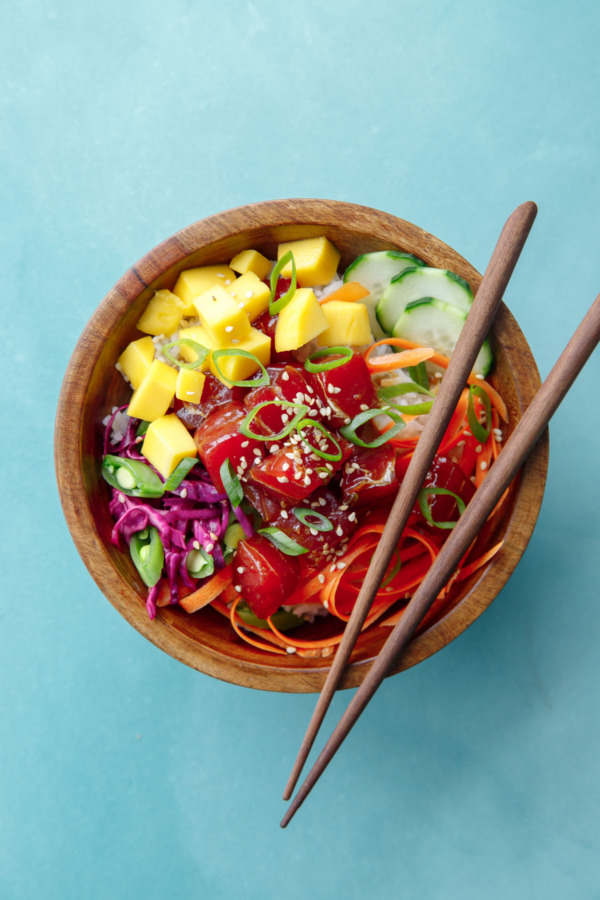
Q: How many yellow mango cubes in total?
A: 14